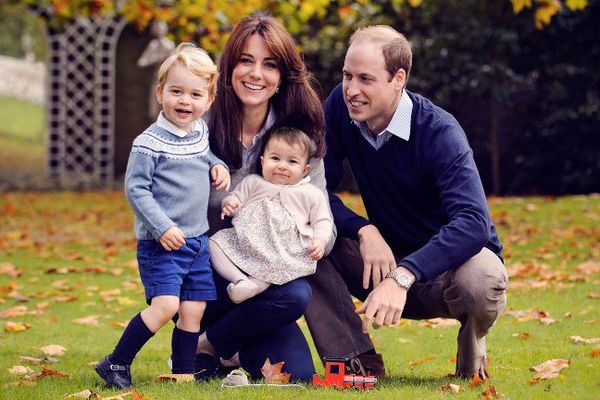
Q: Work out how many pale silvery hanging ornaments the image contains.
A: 1